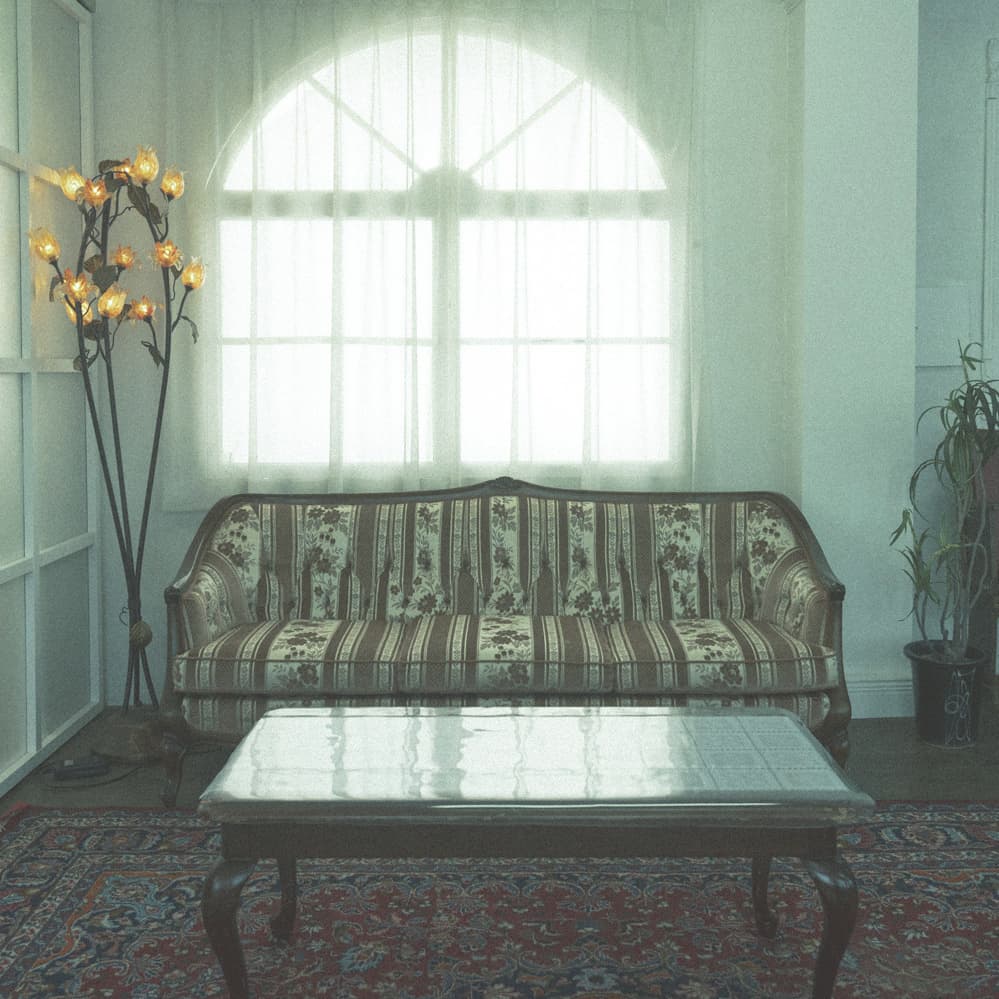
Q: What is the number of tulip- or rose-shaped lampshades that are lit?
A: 13